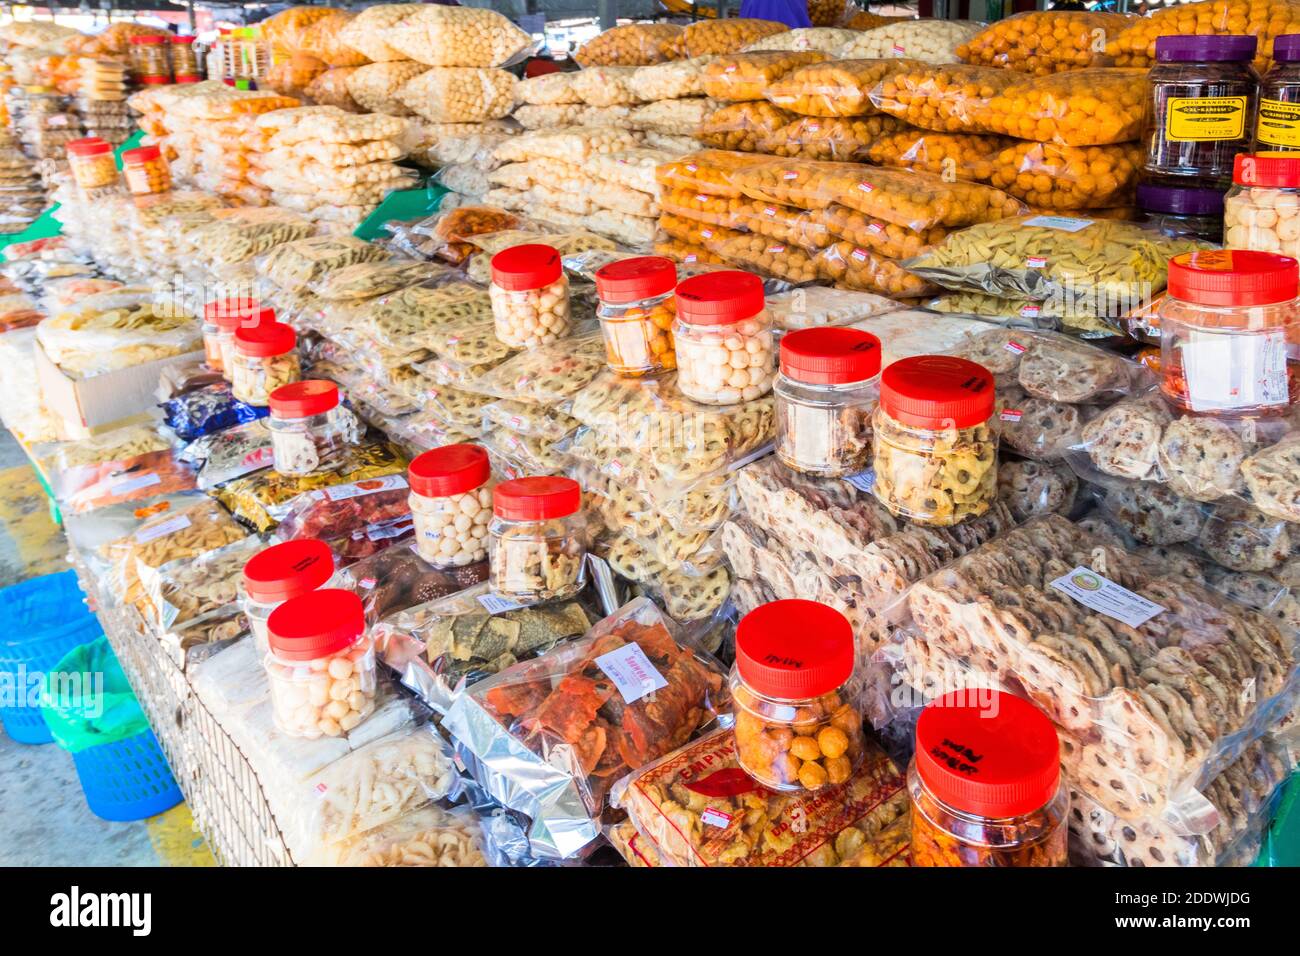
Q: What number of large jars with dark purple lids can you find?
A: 3